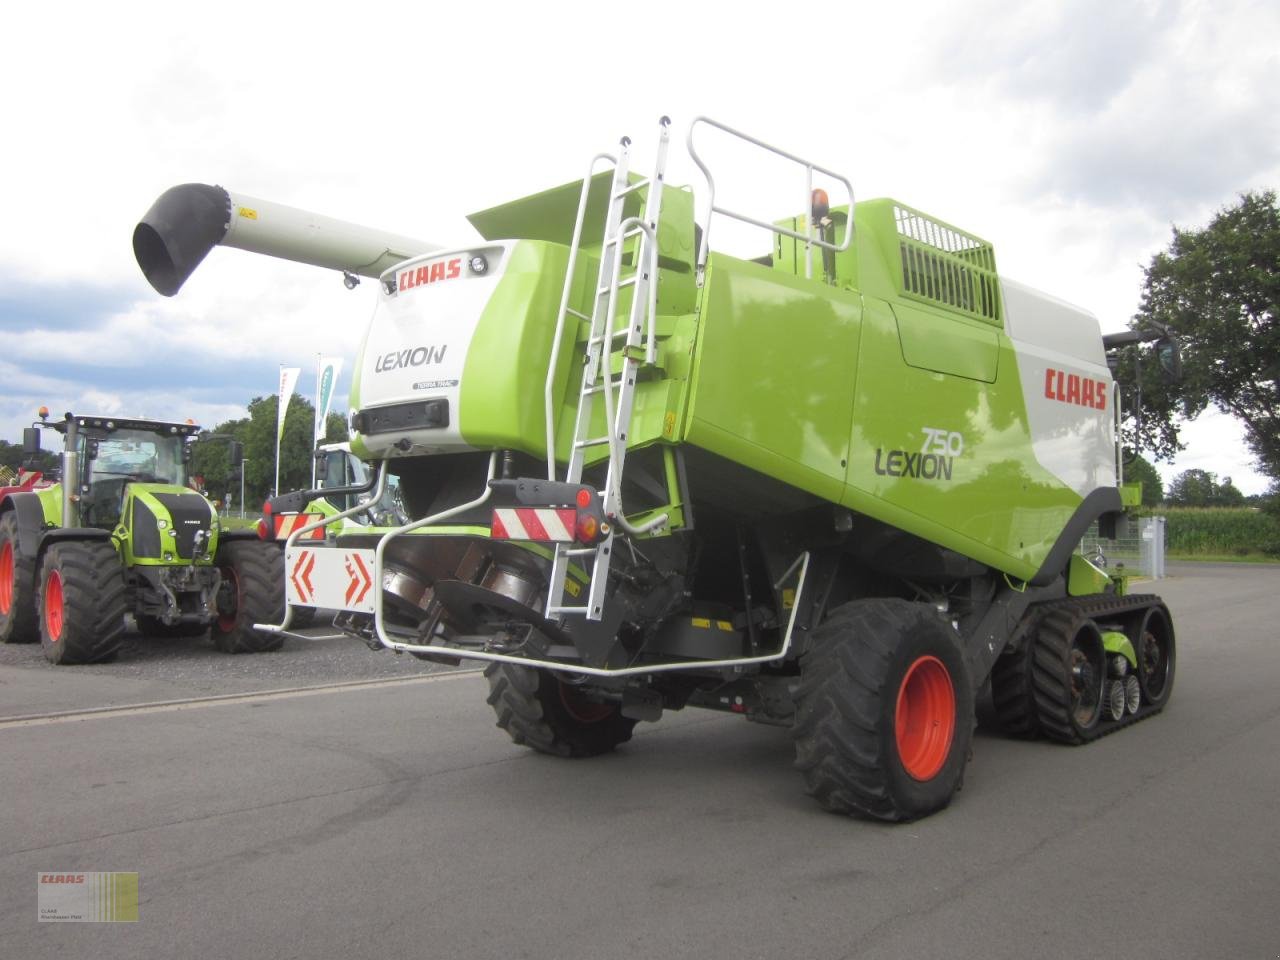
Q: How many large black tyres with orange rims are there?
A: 5